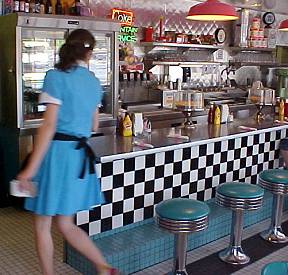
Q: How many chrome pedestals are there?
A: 3